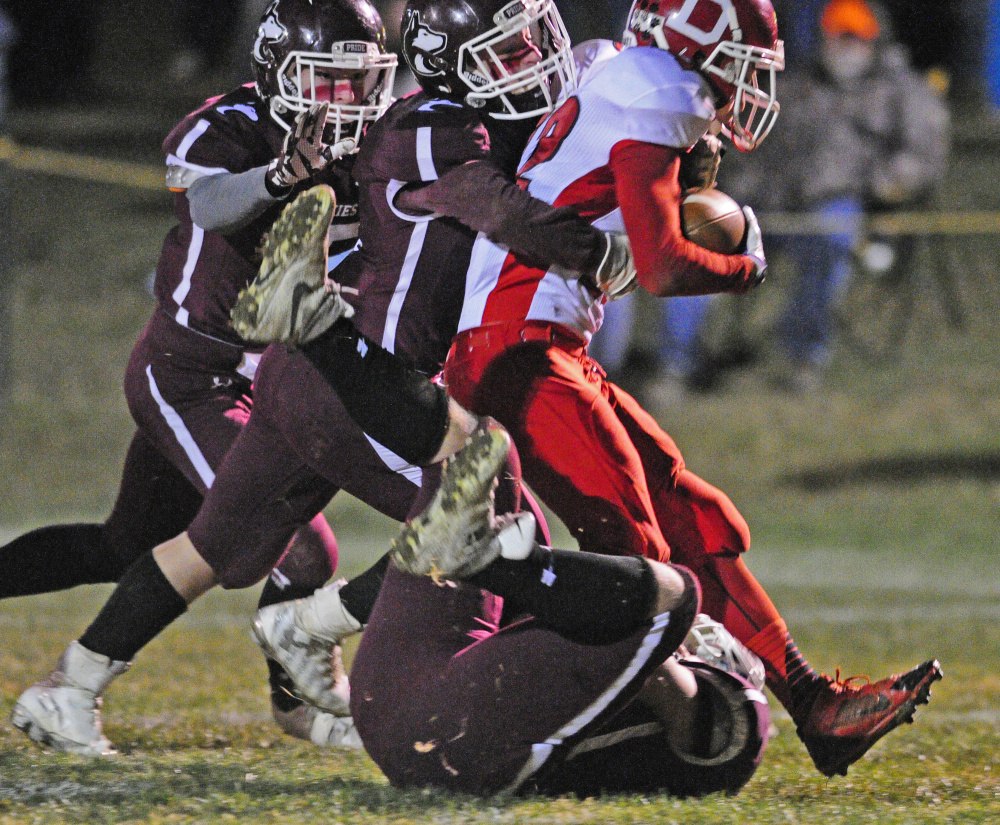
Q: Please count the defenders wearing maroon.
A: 3